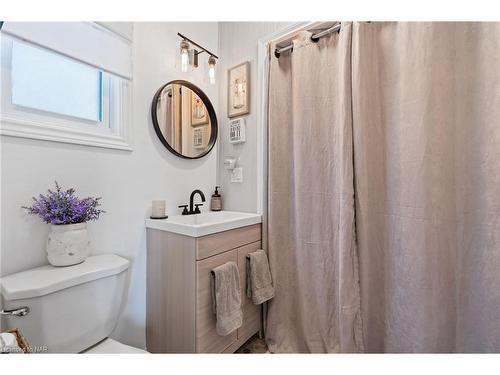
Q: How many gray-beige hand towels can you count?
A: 2